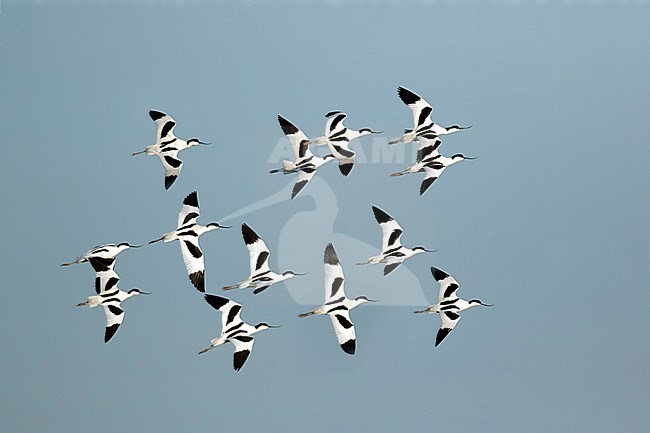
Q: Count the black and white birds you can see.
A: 13